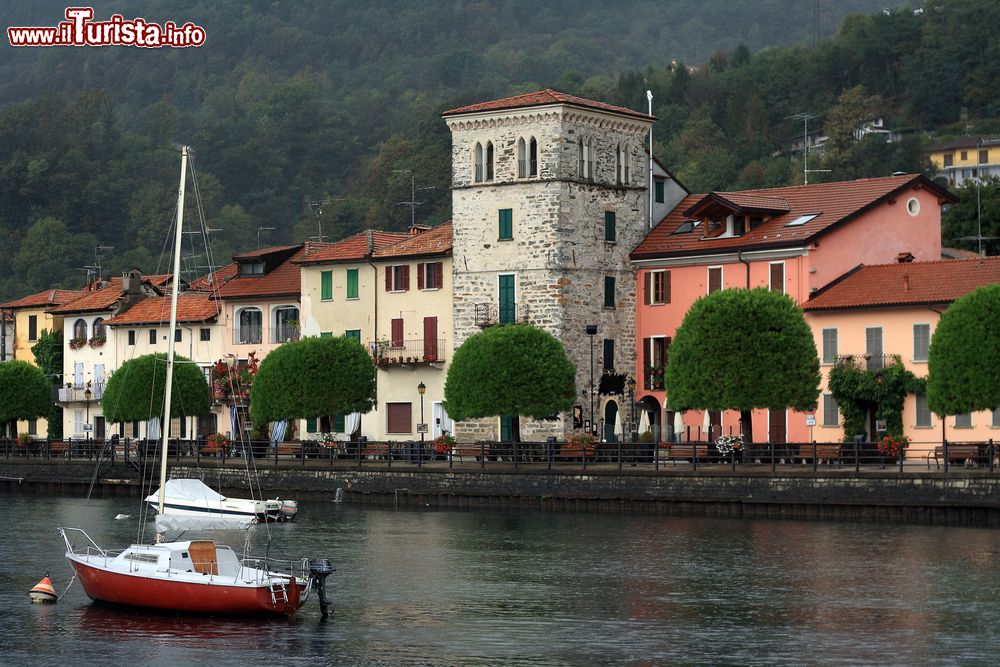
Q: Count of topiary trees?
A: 6